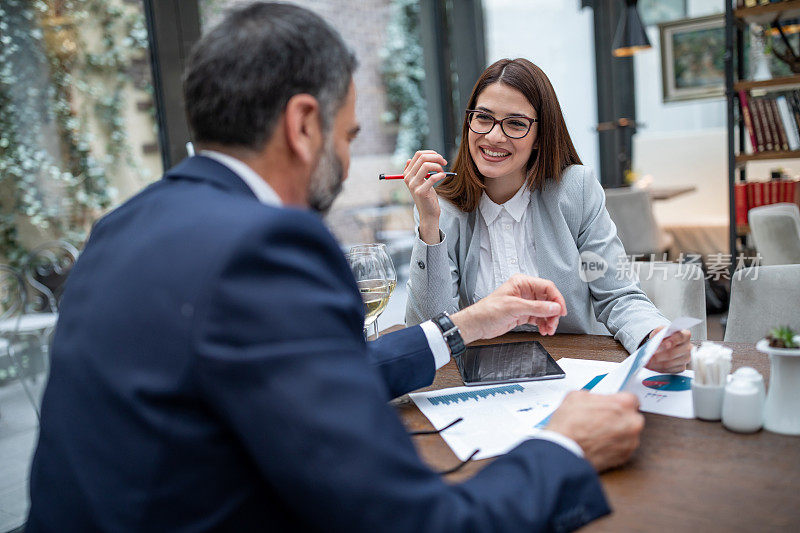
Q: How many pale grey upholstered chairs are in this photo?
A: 4